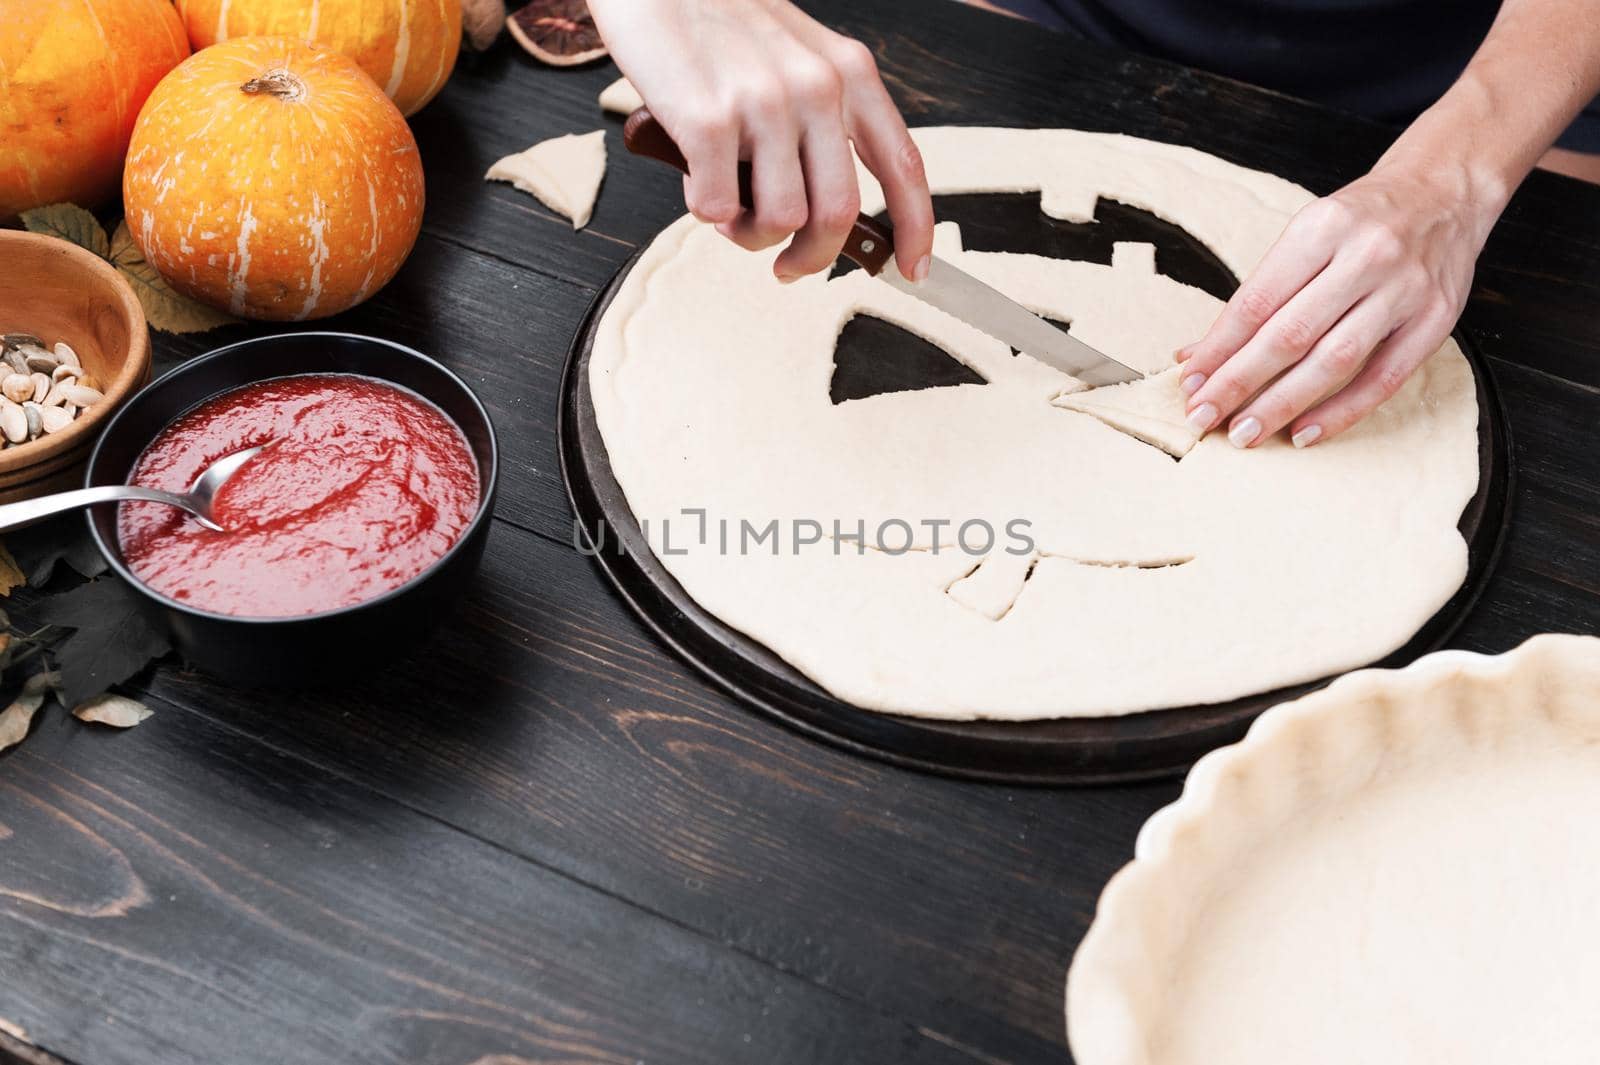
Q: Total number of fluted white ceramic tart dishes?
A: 1